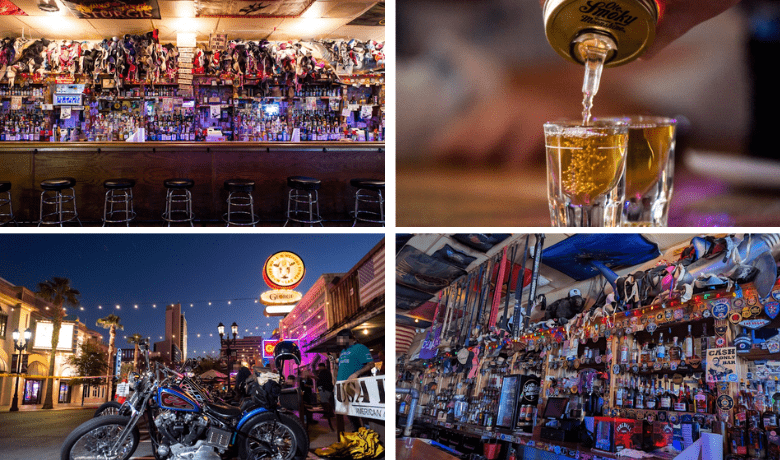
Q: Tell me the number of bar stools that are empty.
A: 7